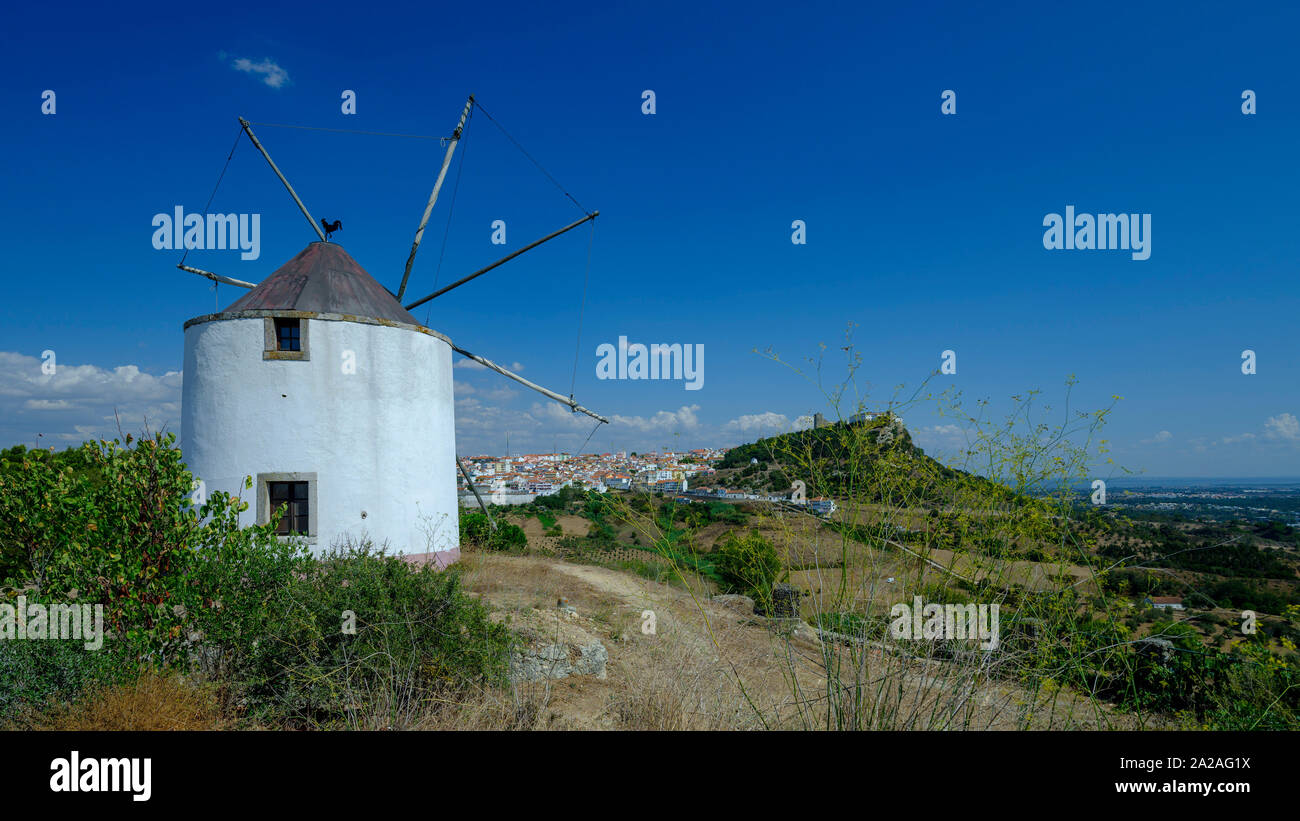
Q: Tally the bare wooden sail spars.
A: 6